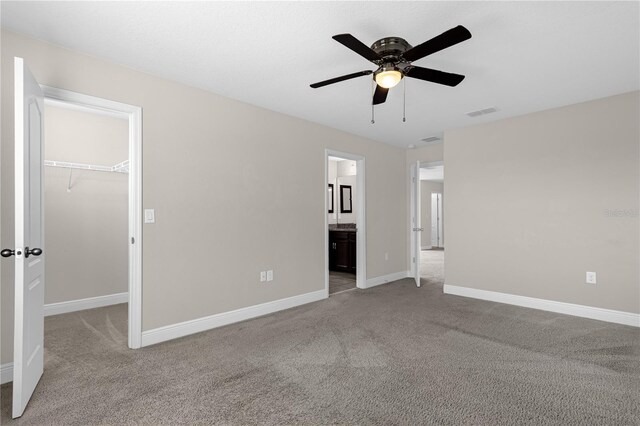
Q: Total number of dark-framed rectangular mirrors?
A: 2